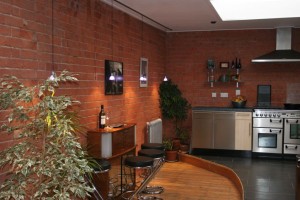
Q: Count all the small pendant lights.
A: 4